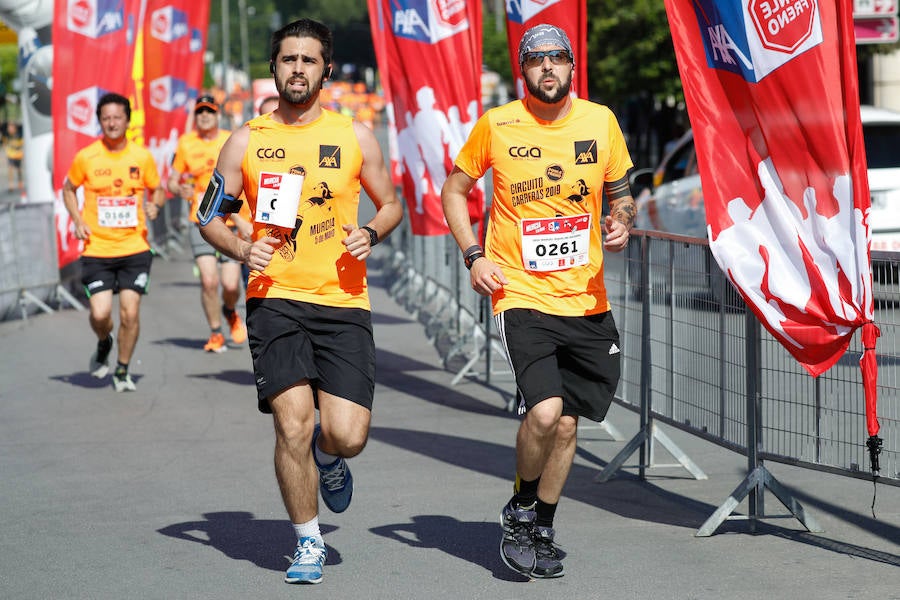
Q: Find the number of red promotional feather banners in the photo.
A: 5